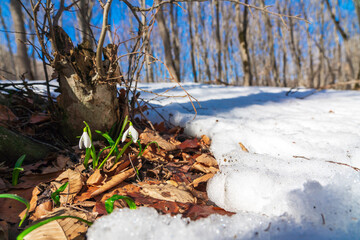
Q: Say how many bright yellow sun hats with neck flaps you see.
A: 0